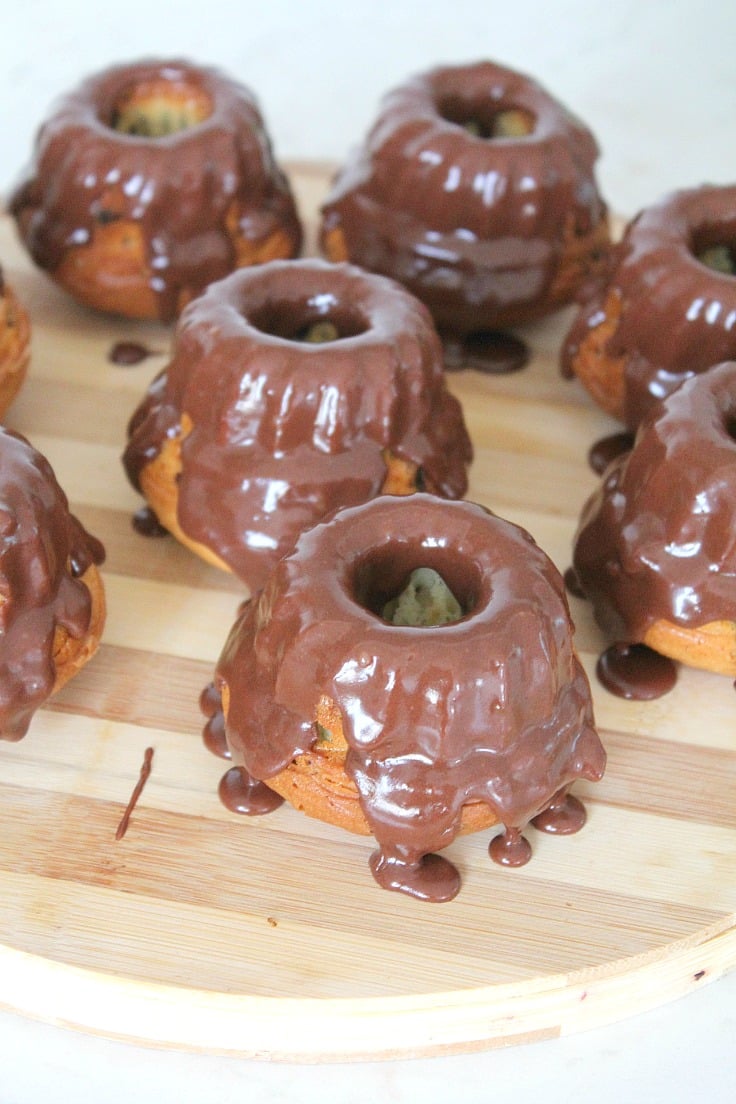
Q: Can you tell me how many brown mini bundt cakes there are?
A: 8